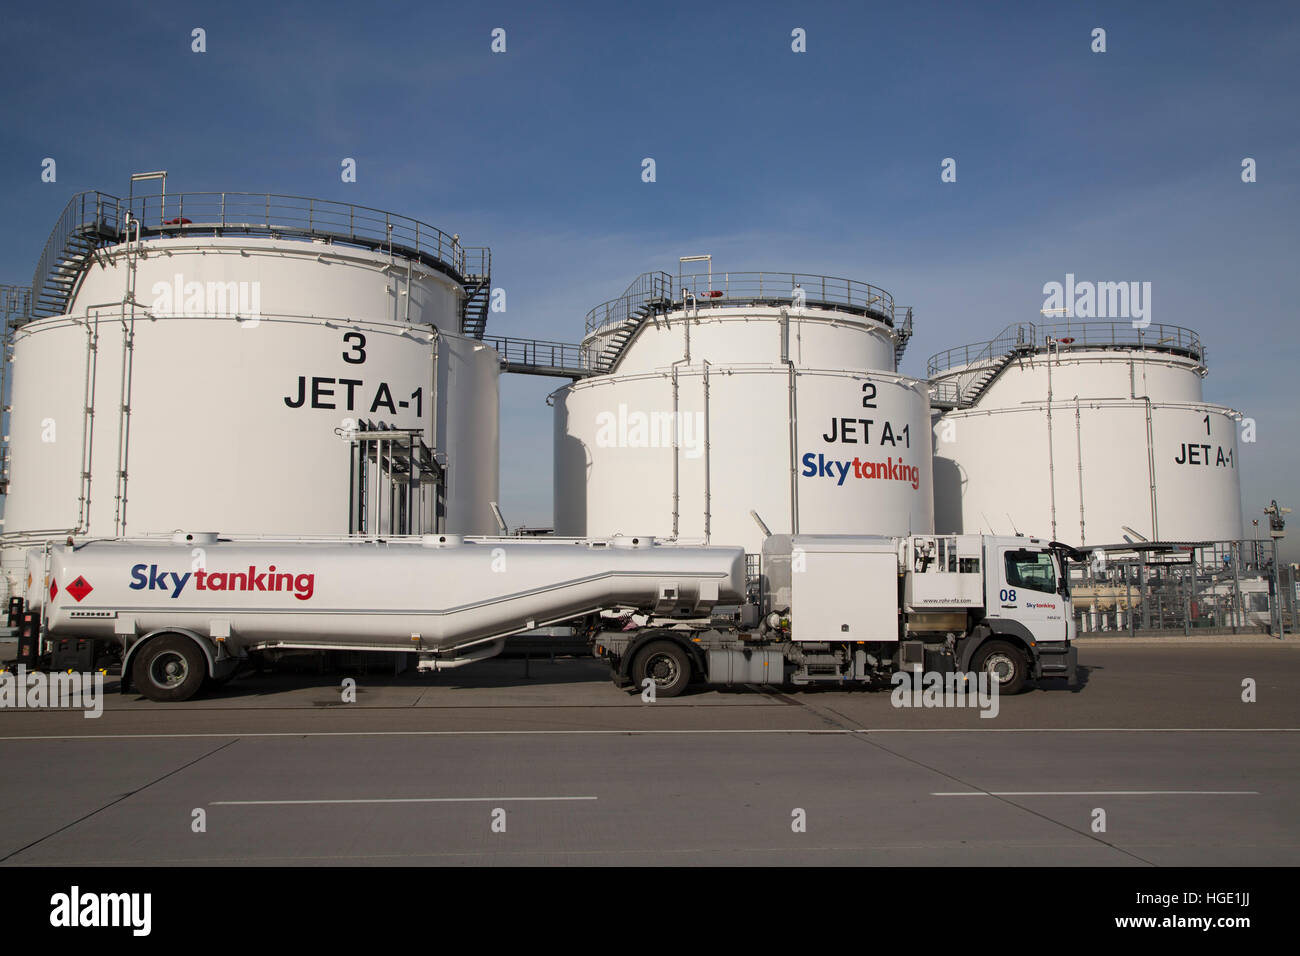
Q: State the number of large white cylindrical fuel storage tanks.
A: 3